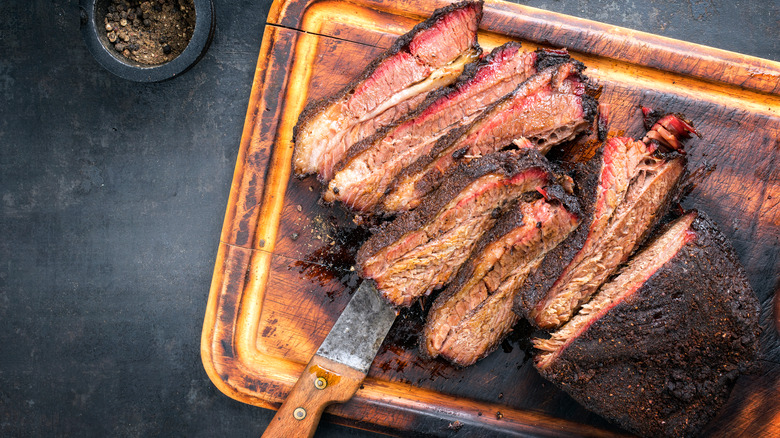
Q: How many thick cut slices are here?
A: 6